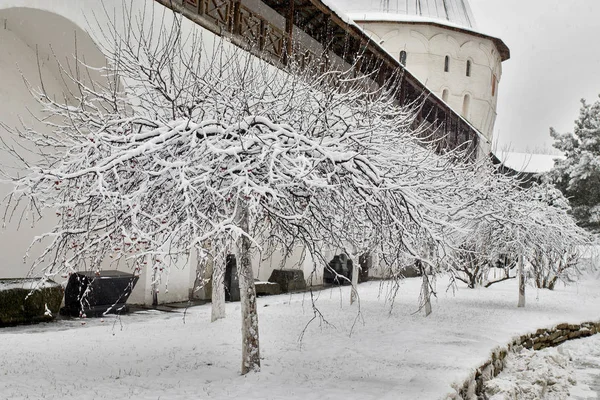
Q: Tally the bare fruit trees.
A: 5